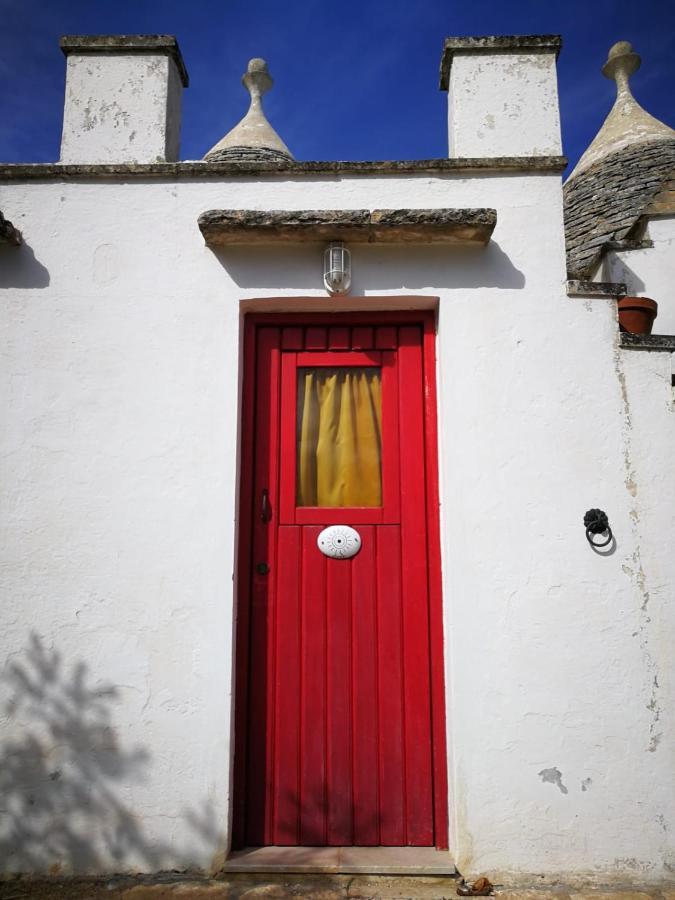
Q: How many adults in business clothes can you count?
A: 0